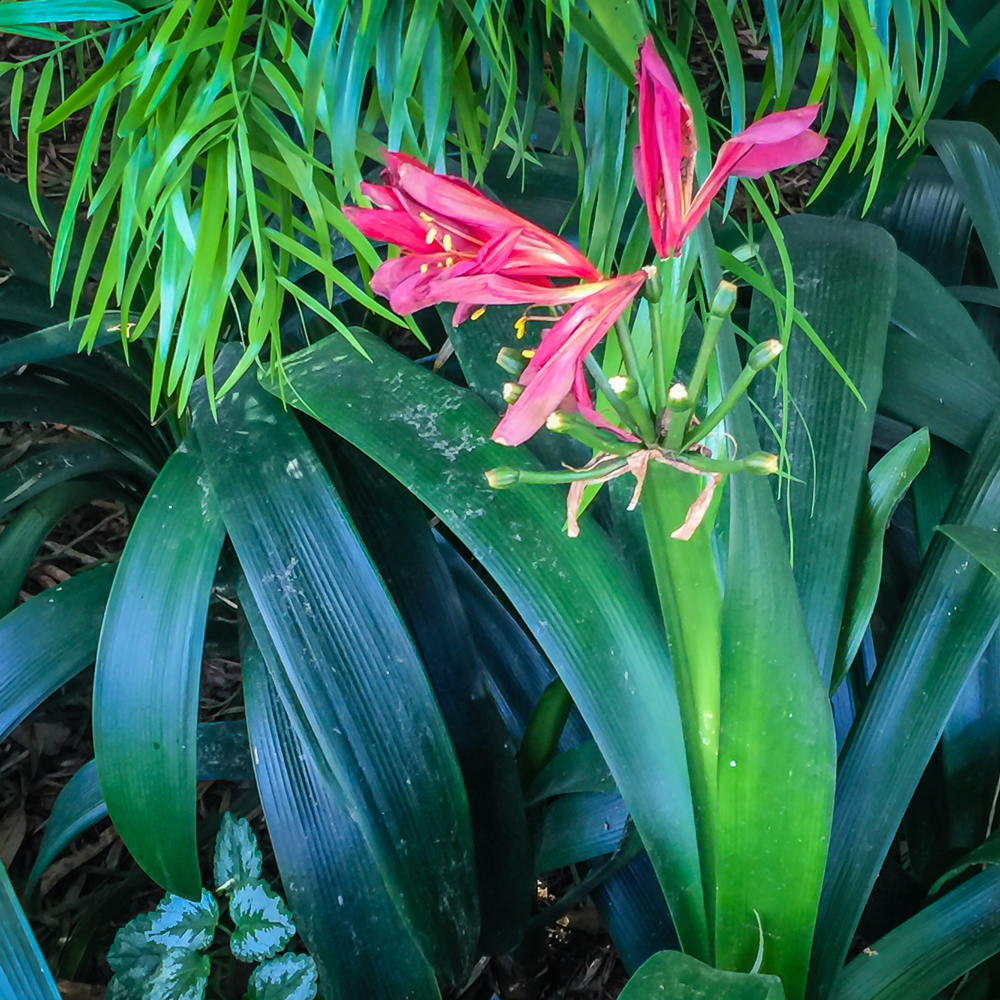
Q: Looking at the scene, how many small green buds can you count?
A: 10